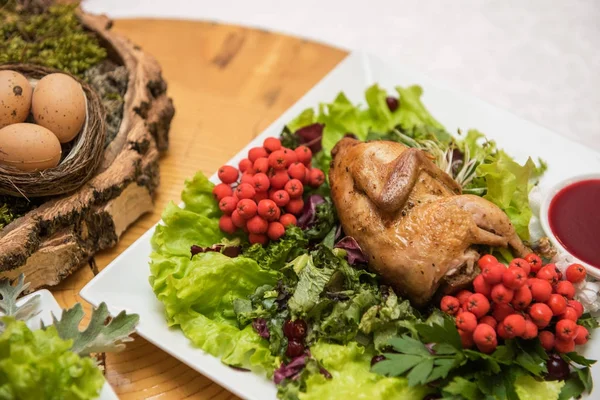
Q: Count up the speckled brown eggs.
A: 3